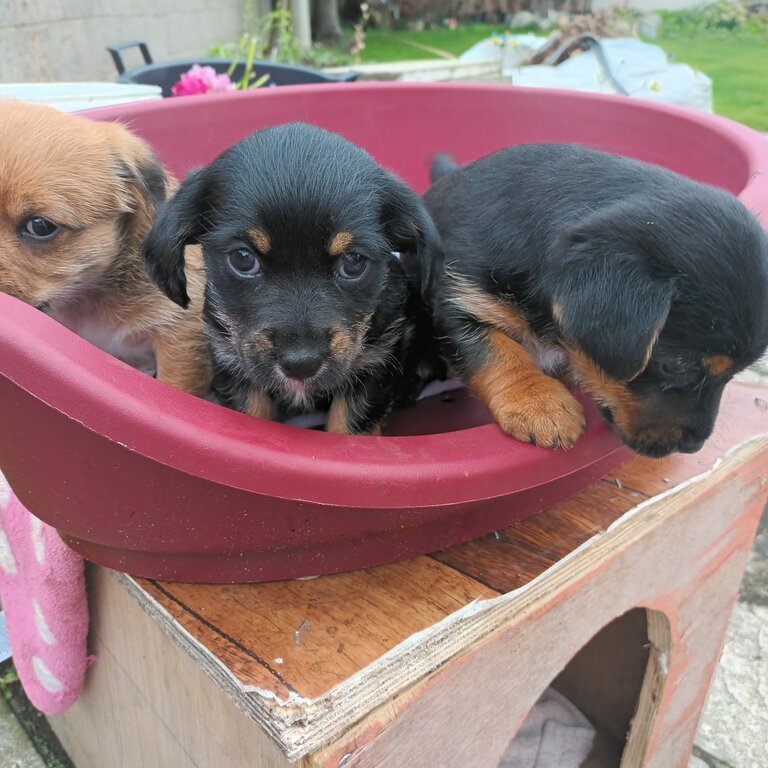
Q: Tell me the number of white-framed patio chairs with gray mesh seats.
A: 0